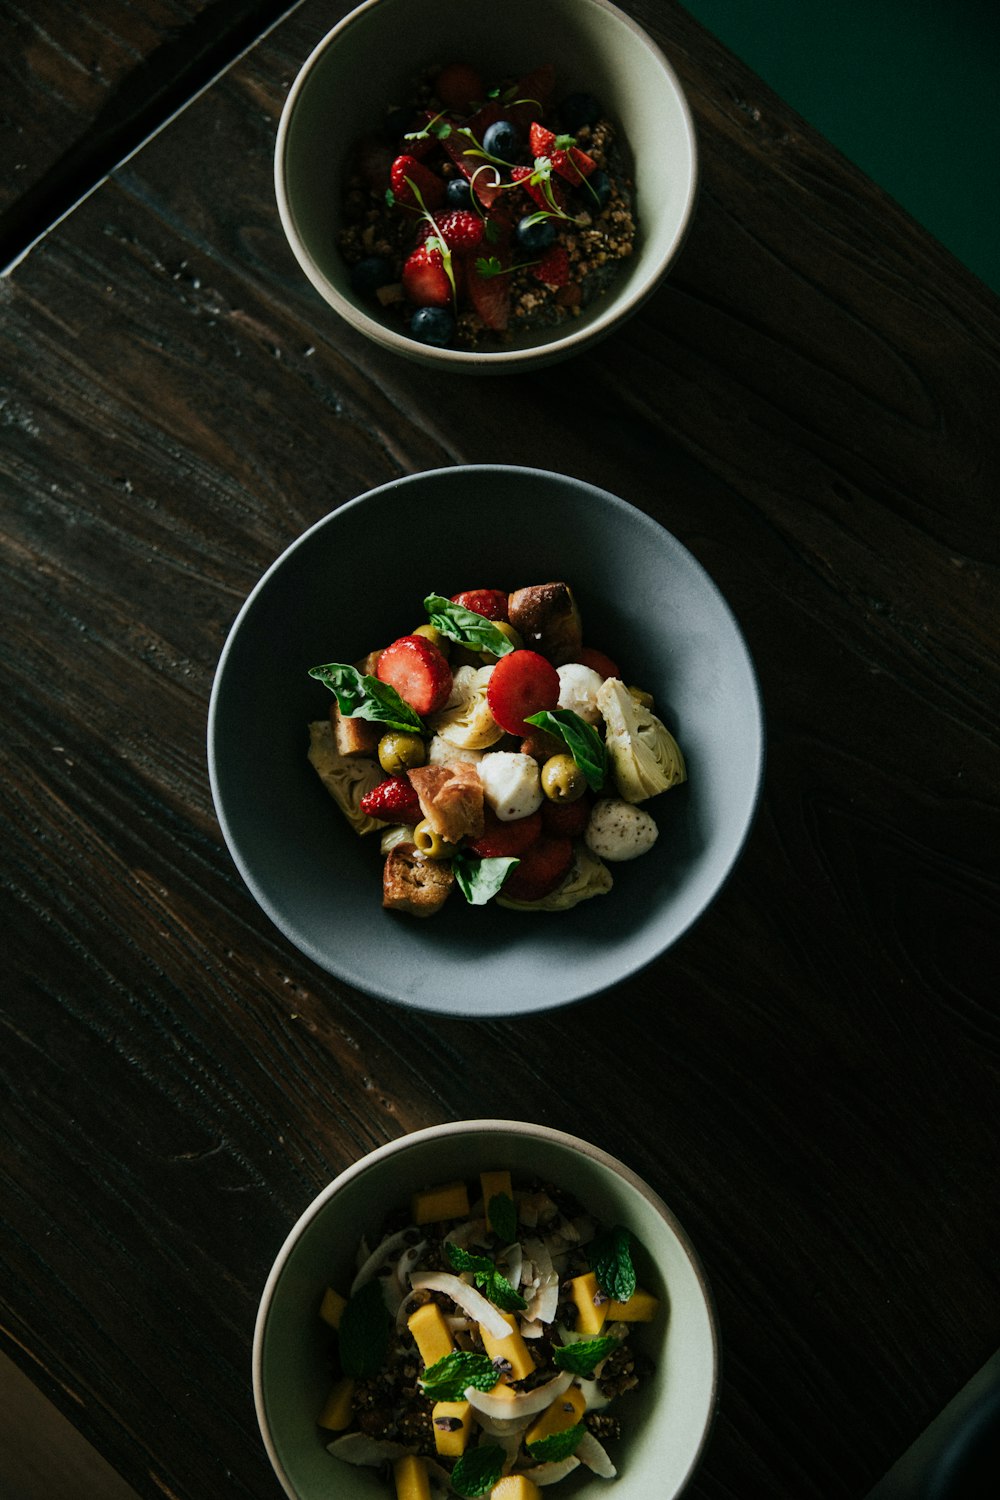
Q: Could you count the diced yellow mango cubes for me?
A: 13